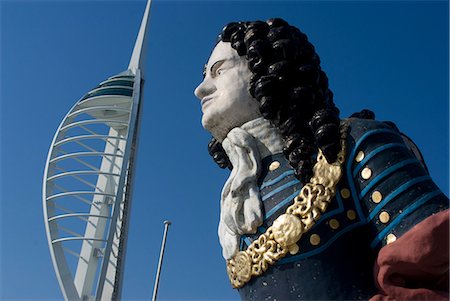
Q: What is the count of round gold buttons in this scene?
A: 11